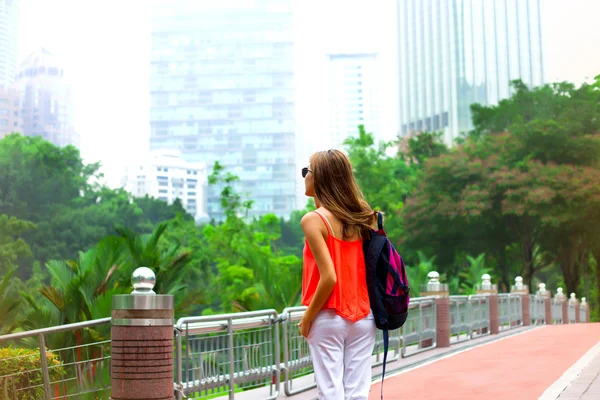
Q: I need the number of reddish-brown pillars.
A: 8